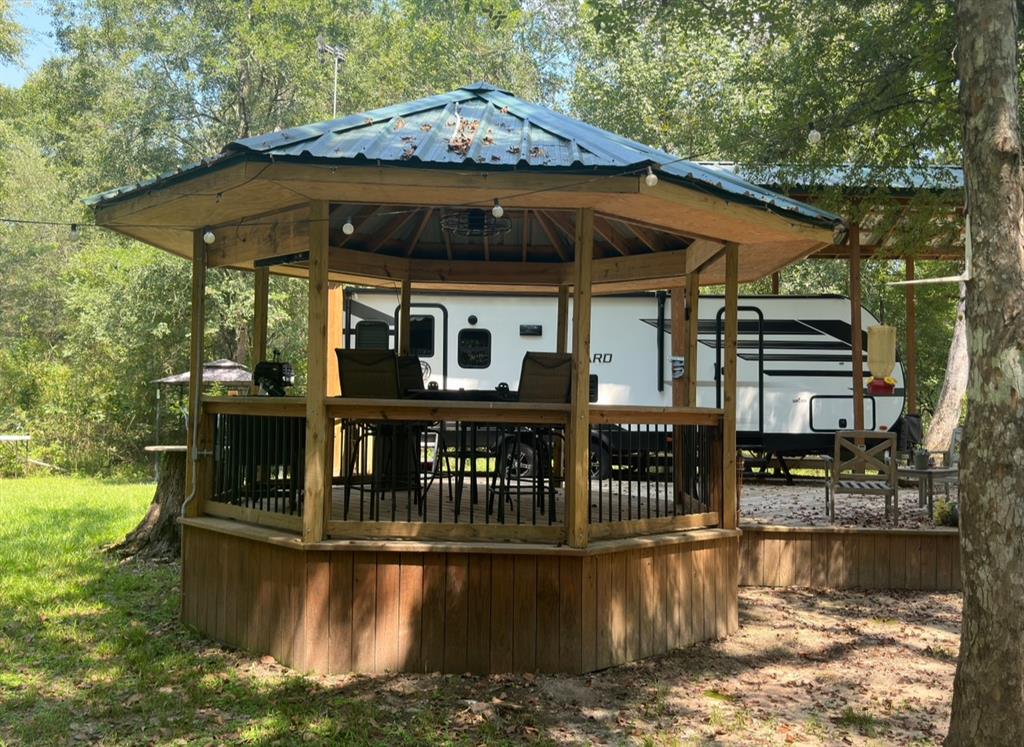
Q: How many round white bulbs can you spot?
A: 6